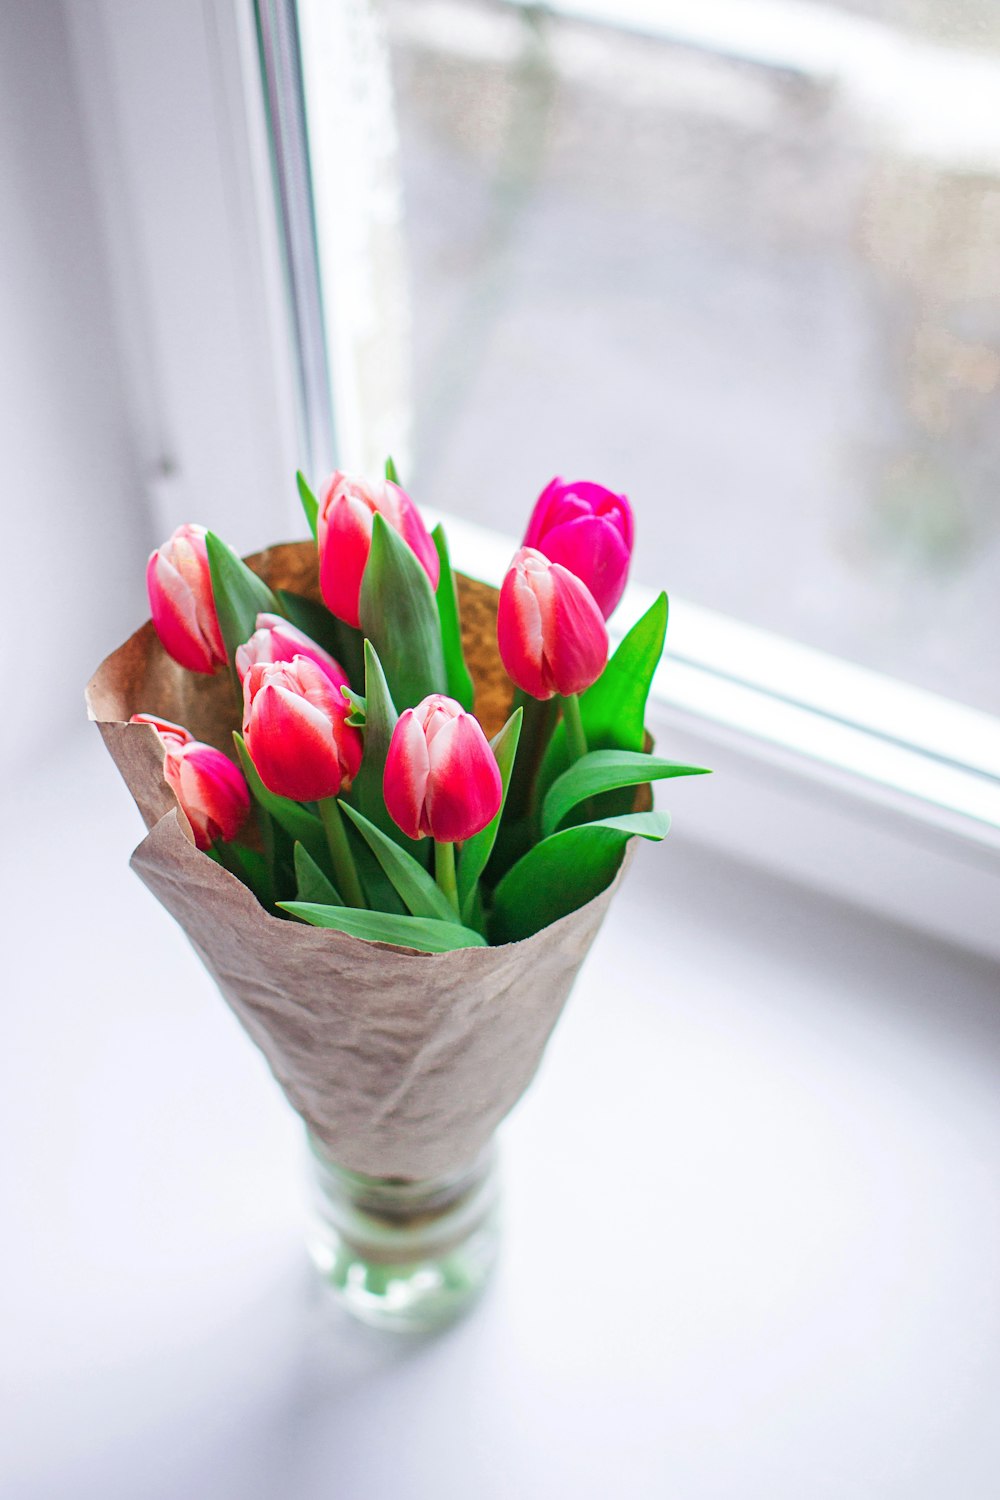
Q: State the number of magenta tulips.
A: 1